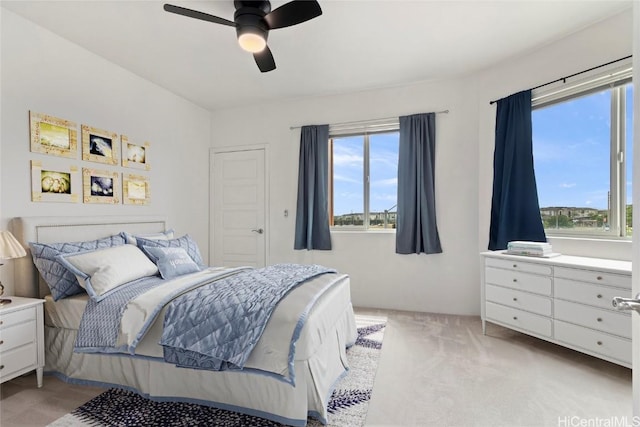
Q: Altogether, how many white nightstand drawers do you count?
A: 3